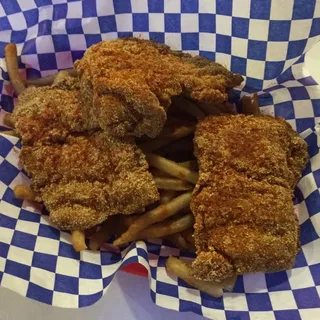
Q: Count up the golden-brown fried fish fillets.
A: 3